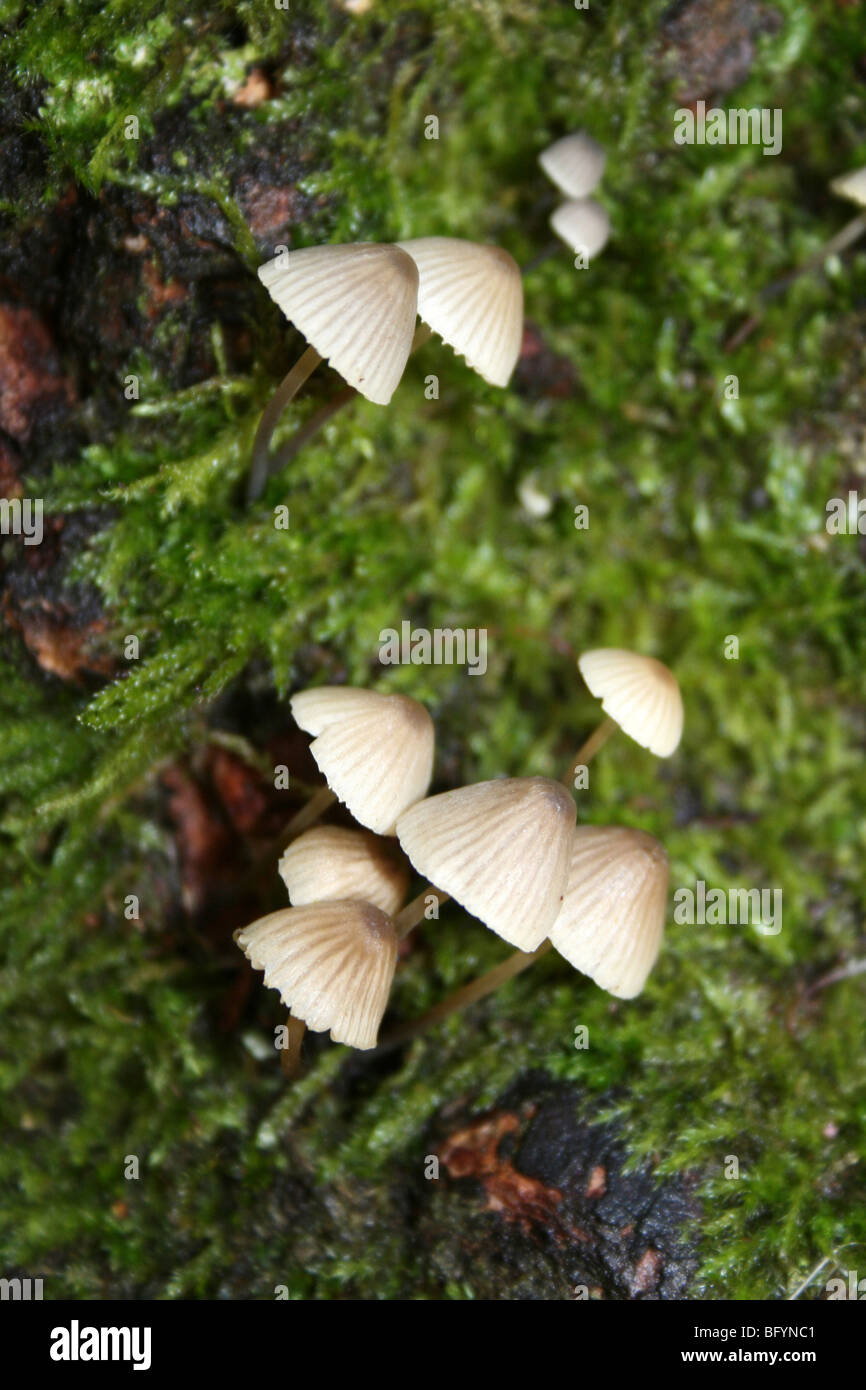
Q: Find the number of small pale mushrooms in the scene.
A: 11